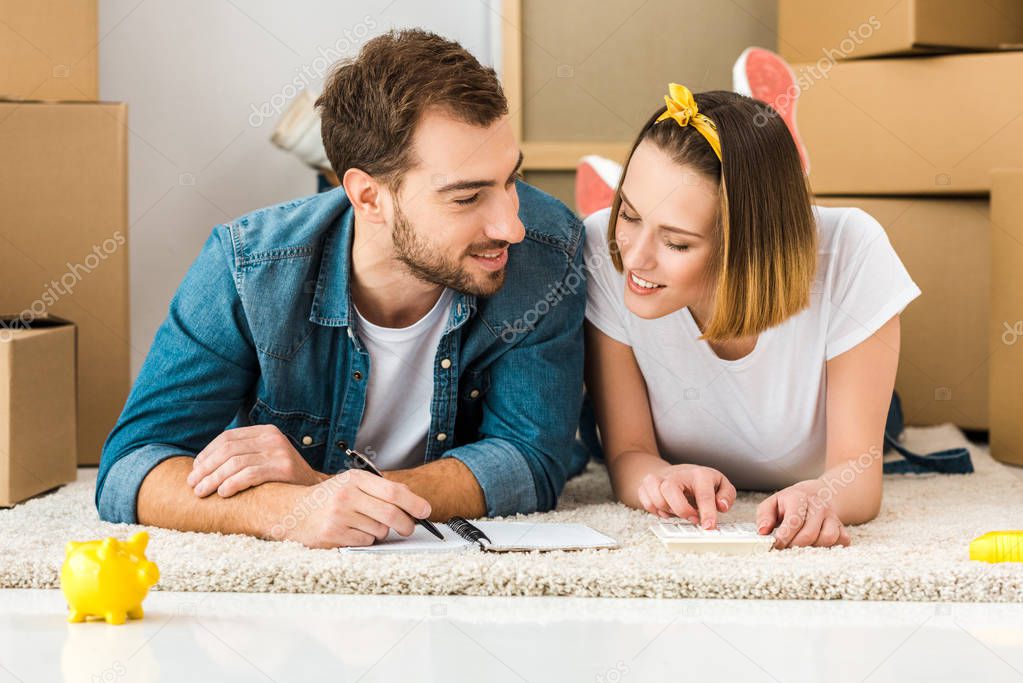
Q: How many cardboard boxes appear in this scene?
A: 7